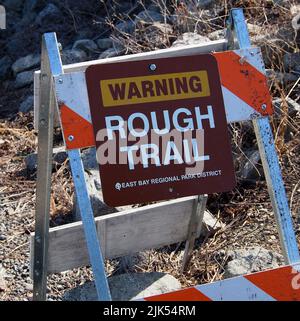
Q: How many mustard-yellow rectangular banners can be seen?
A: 1